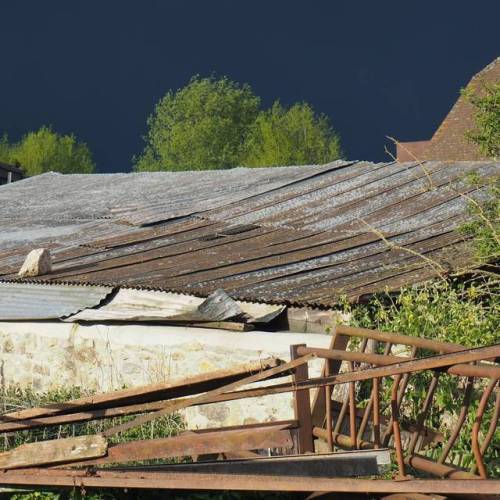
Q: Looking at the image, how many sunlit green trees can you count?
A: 3